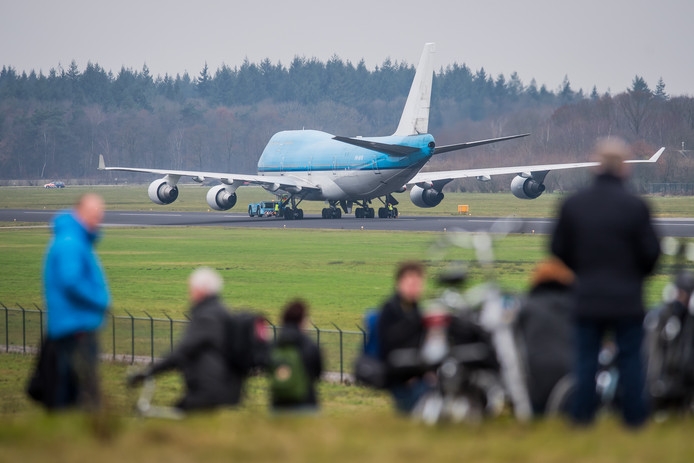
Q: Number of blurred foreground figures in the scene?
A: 6